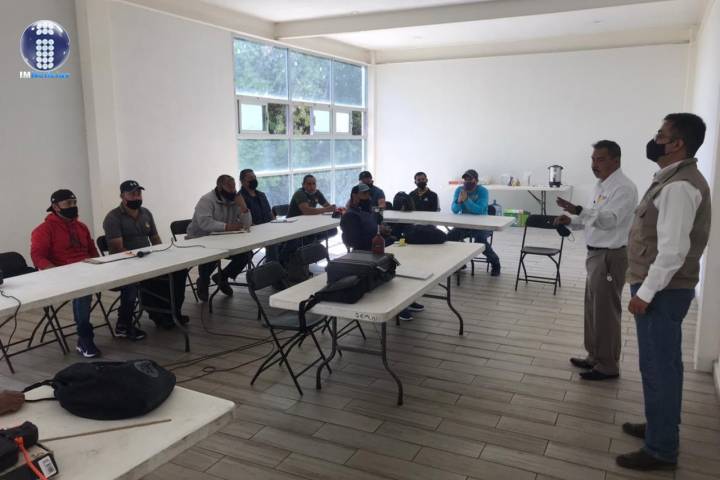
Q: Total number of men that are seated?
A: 9